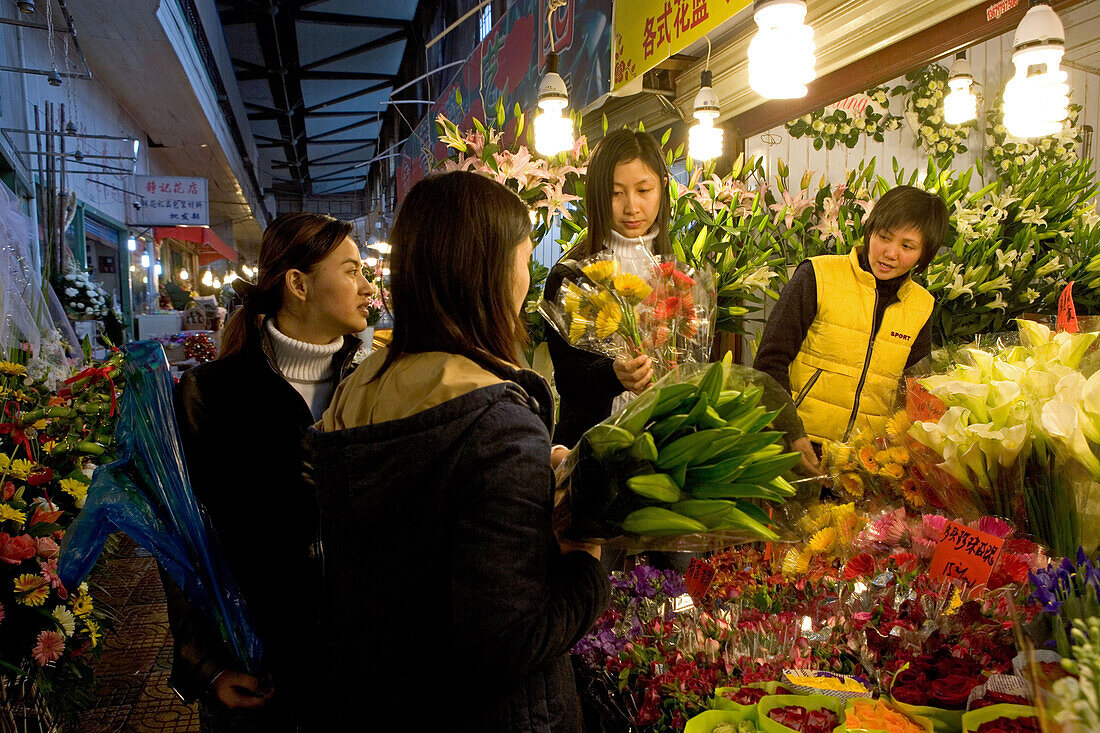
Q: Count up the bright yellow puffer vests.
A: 1